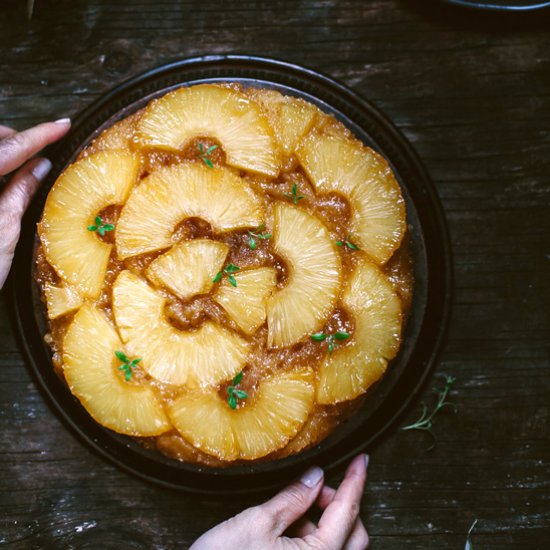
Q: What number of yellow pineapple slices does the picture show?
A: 13